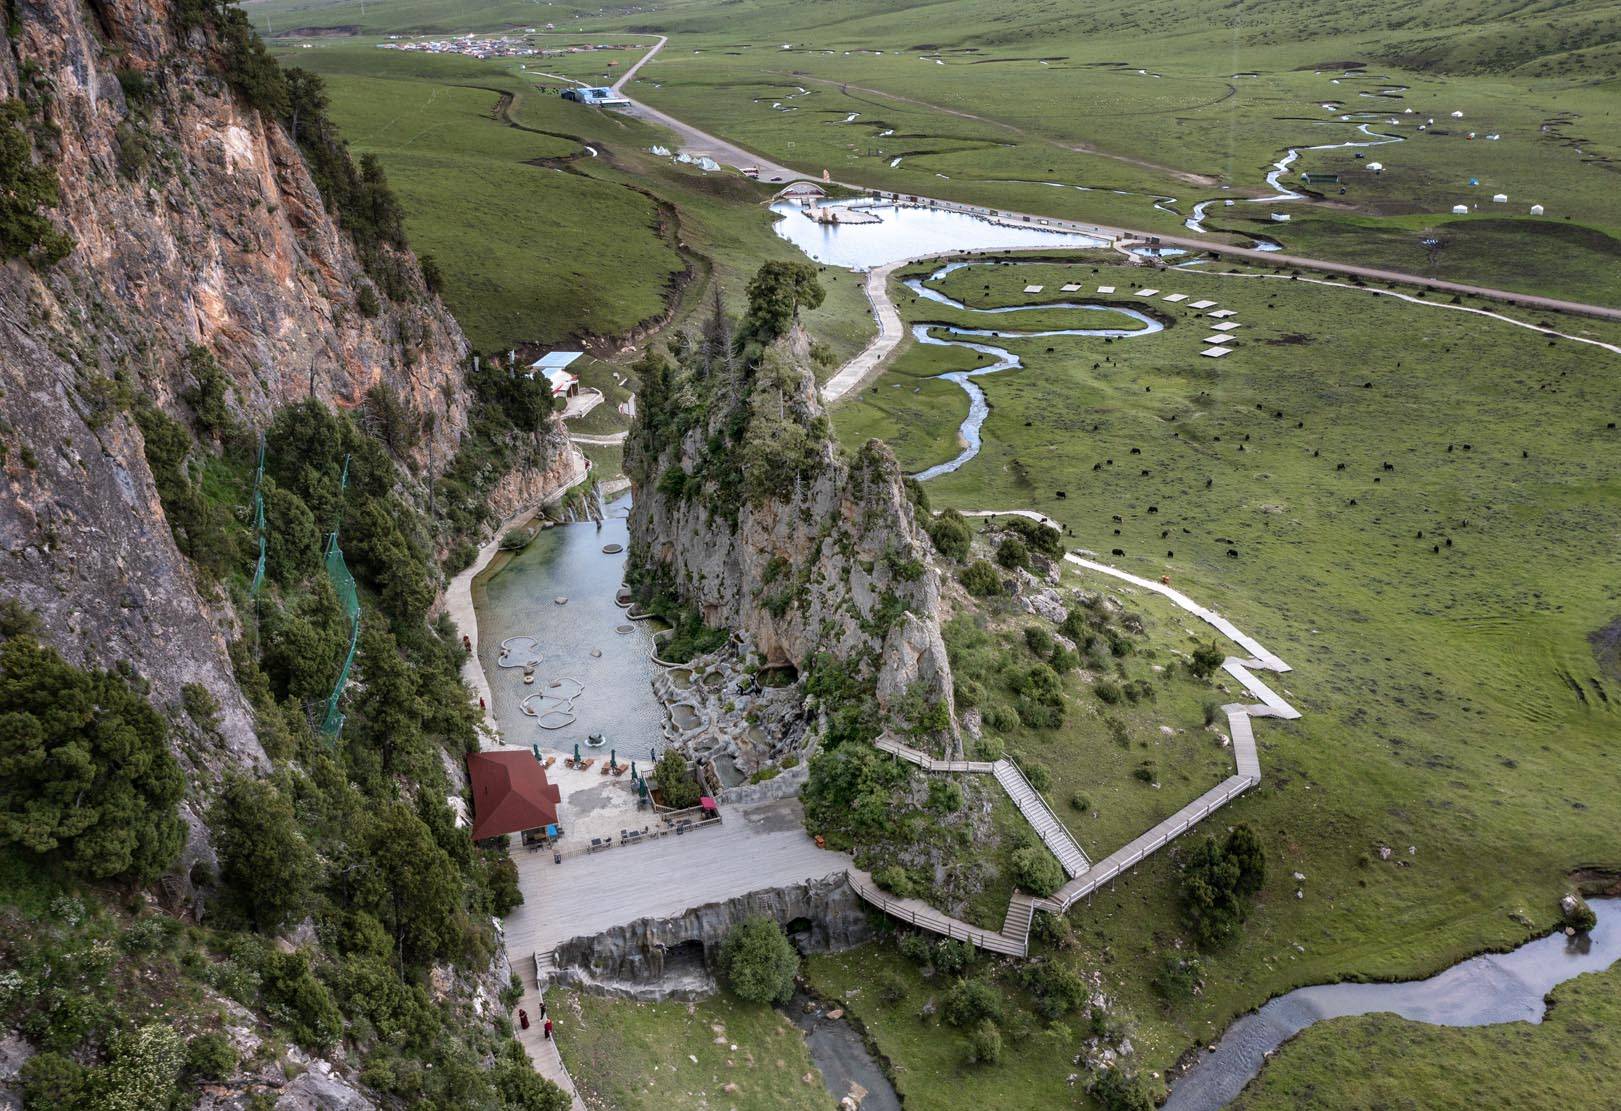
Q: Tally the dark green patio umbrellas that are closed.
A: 5